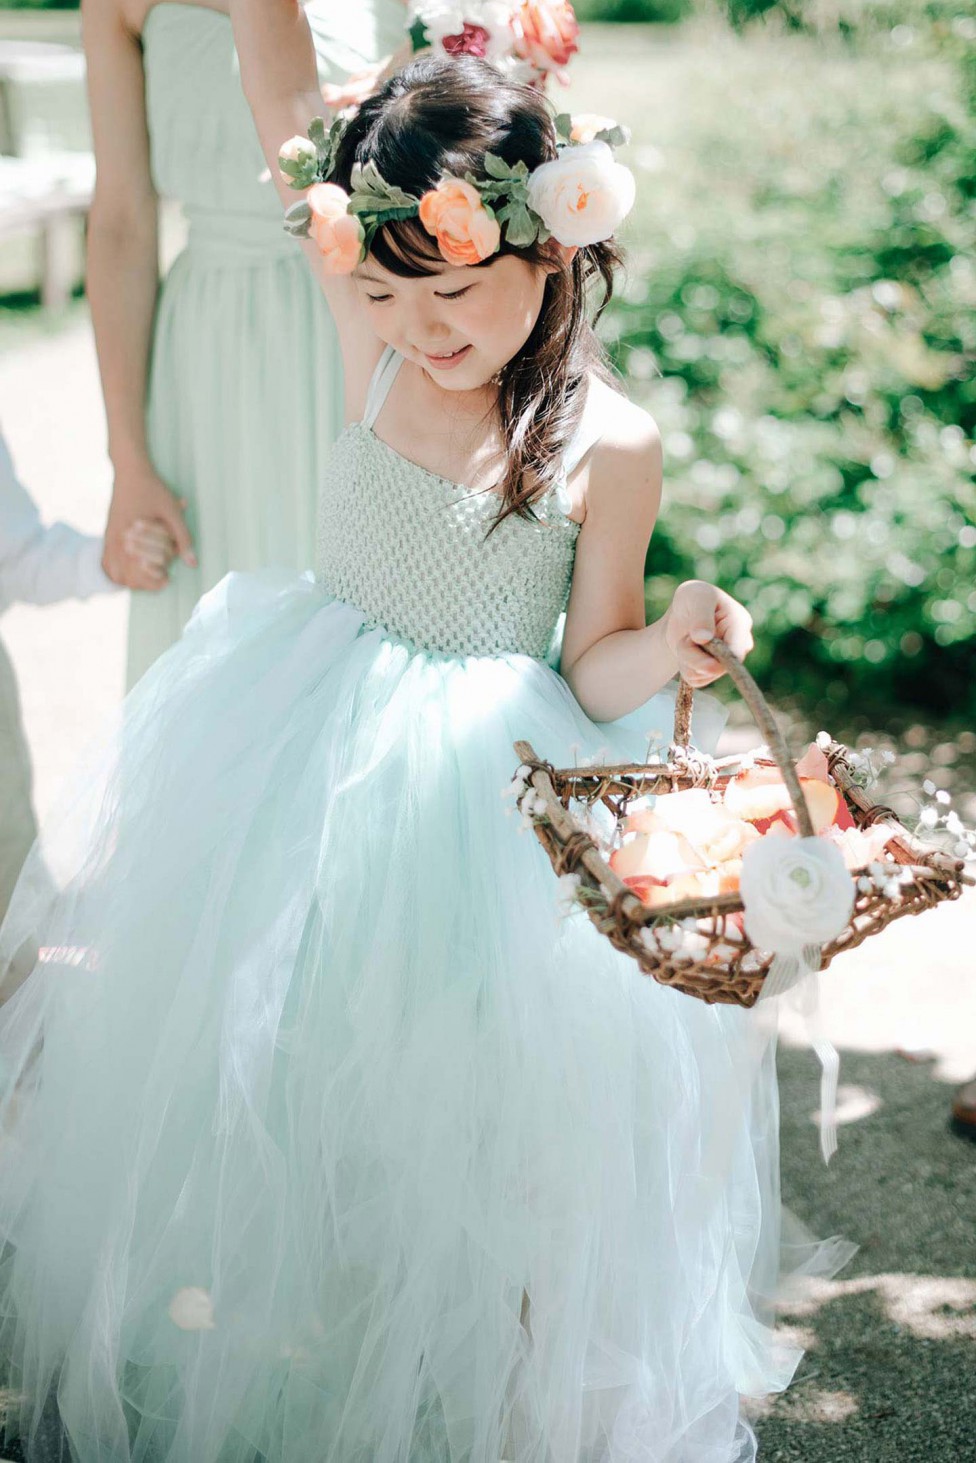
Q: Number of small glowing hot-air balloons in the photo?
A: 0